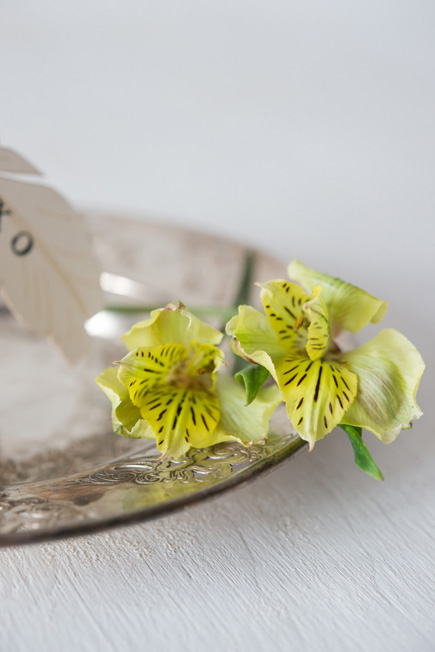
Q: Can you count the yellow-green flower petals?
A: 12